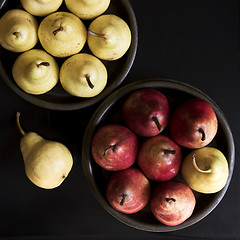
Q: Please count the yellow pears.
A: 9